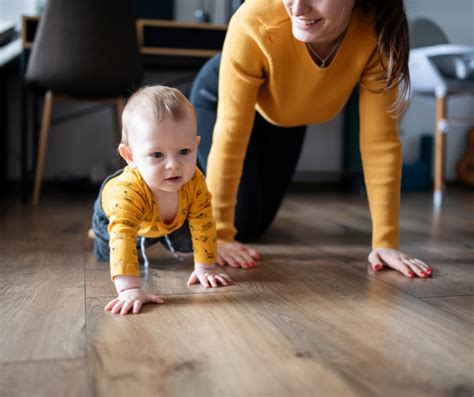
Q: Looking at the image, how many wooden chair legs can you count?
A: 3